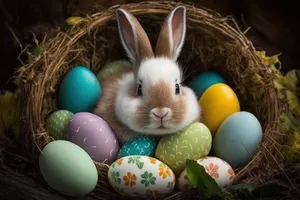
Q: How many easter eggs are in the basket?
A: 12